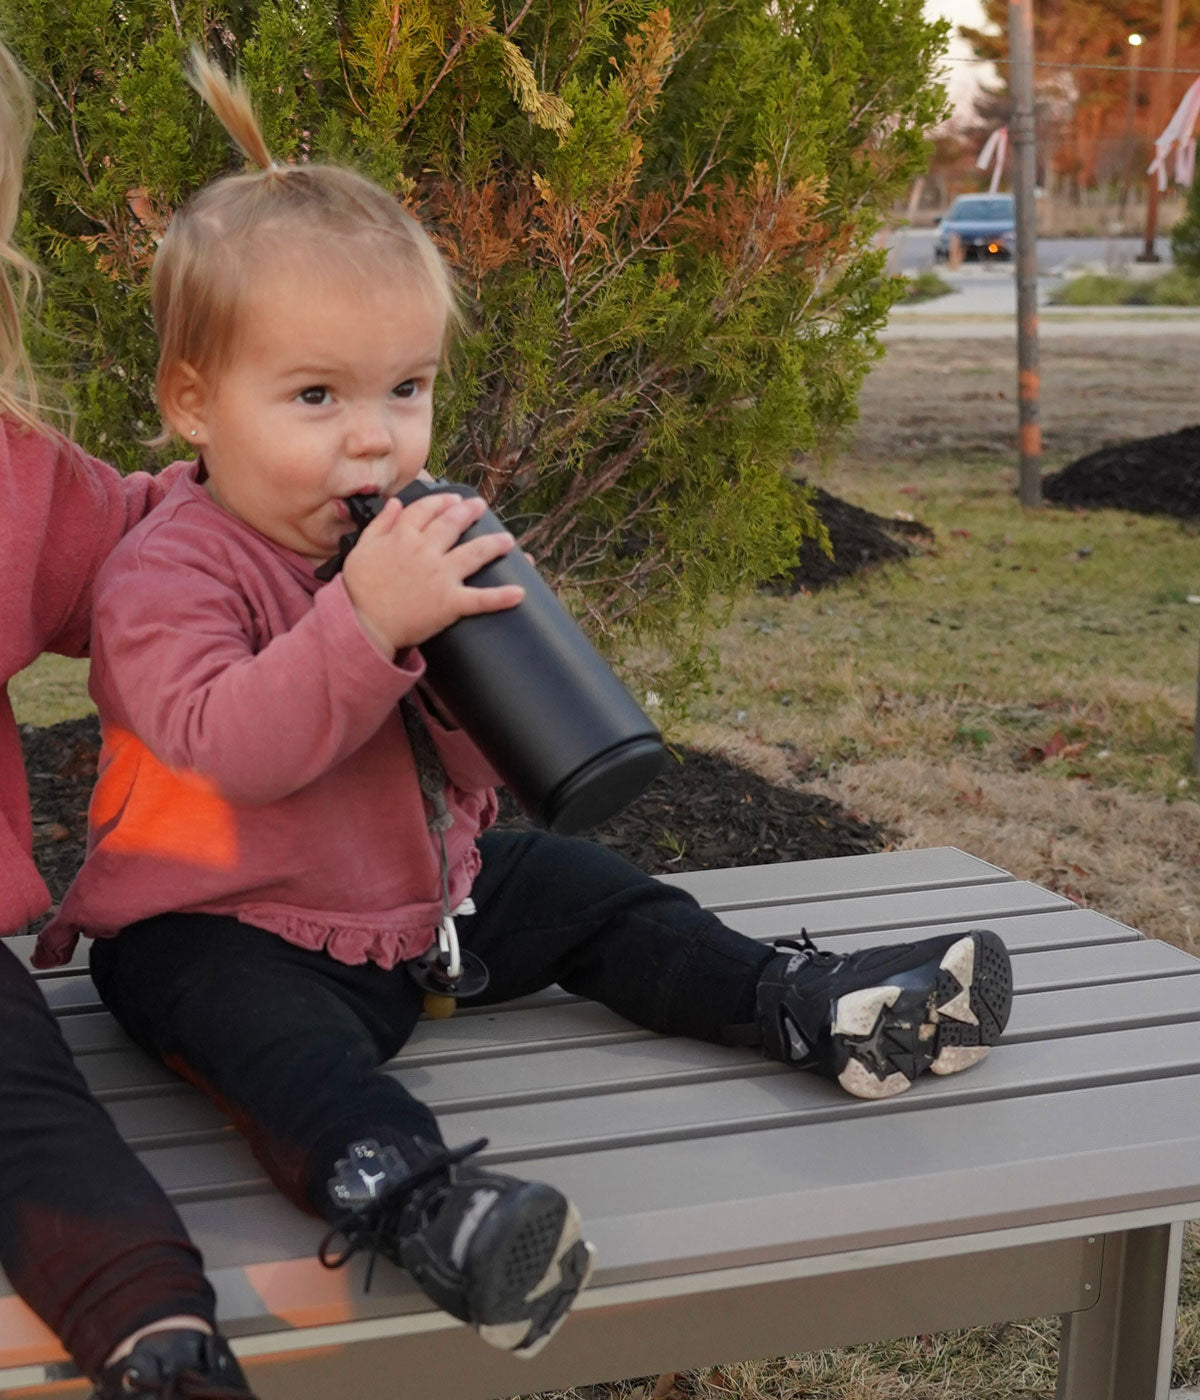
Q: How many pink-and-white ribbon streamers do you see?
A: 2